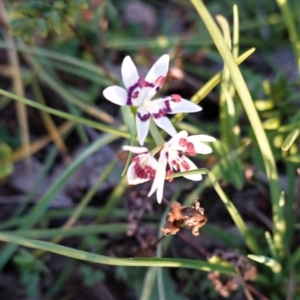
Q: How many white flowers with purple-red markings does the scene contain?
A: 3